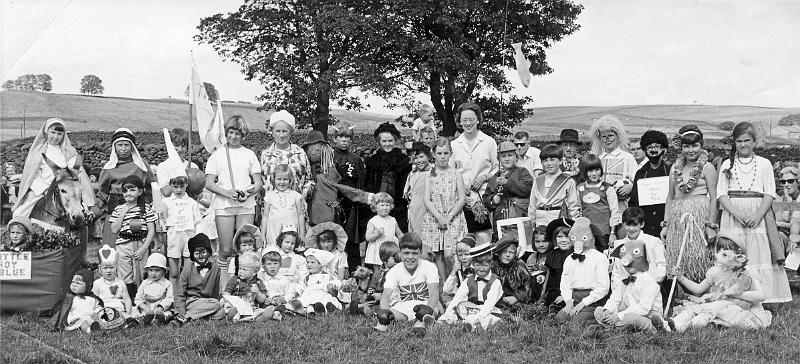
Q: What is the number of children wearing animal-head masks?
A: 2